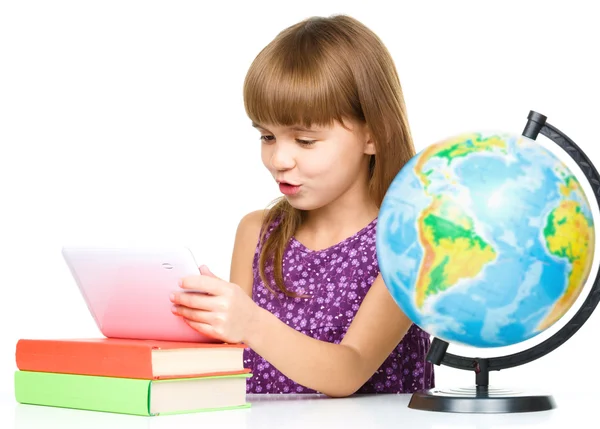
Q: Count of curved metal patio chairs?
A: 0